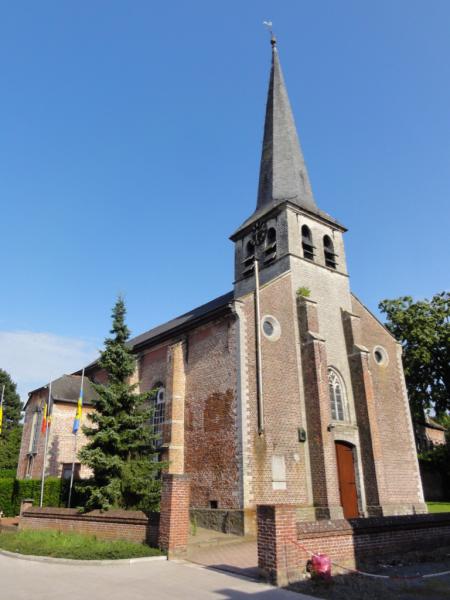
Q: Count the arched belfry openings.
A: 4